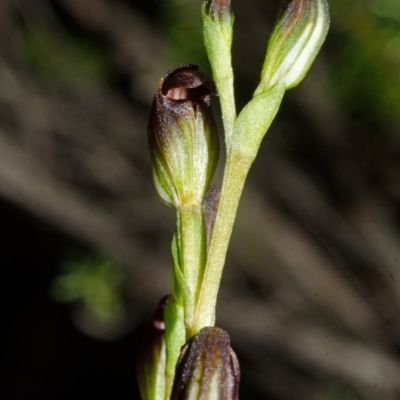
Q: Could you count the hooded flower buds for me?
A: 5